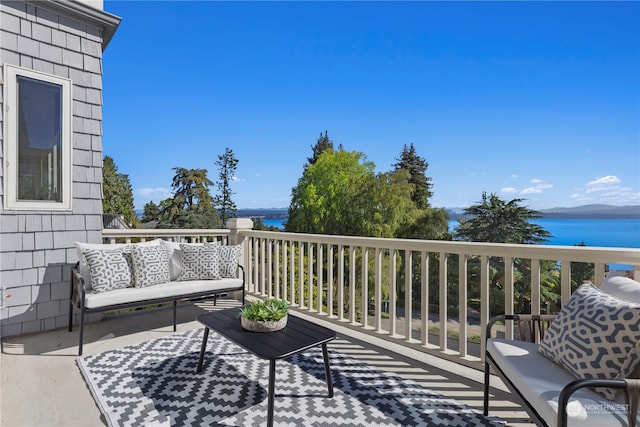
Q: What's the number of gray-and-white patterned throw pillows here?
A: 5